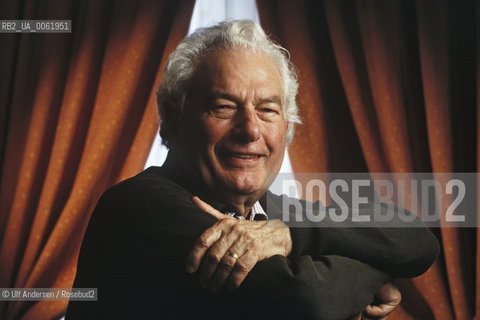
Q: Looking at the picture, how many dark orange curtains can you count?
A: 2